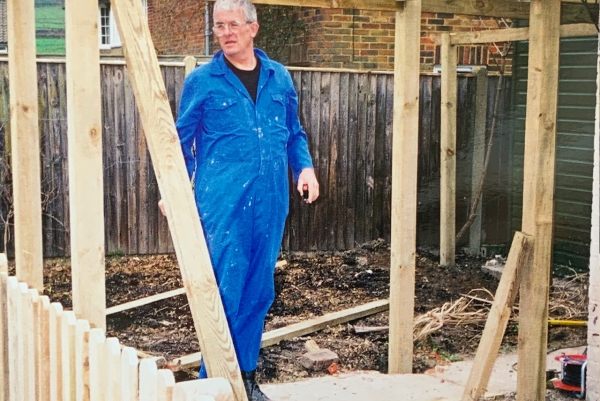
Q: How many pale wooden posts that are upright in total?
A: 5